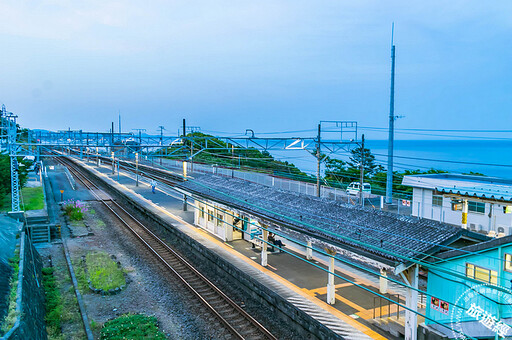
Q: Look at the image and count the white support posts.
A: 5